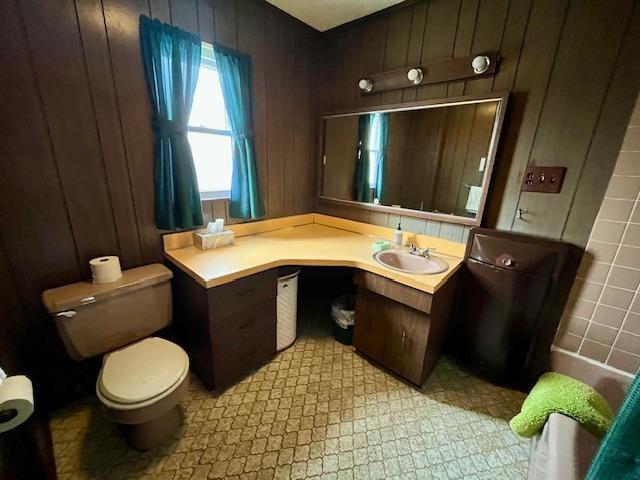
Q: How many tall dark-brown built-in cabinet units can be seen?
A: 1